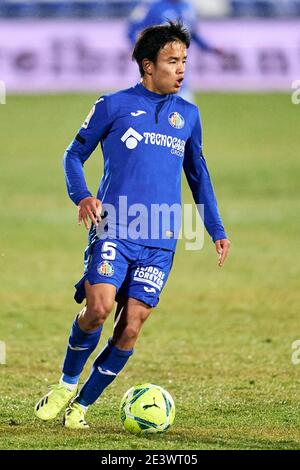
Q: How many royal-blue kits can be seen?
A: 2